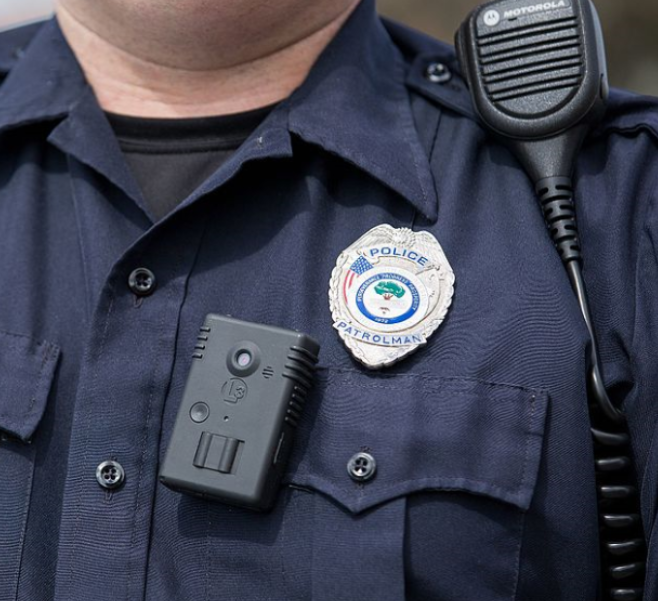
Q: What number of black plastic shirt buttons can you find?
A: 4